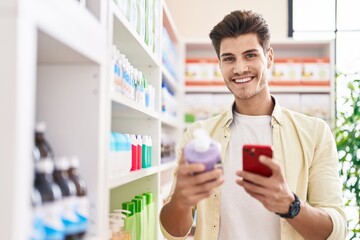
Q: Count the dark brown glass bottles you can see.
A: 4